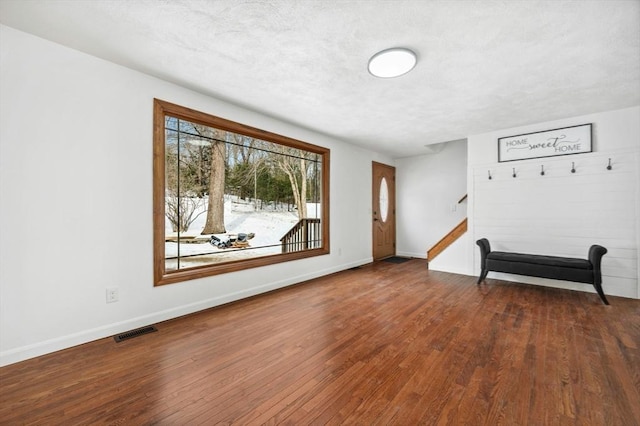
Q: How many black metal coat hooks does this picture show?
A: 5